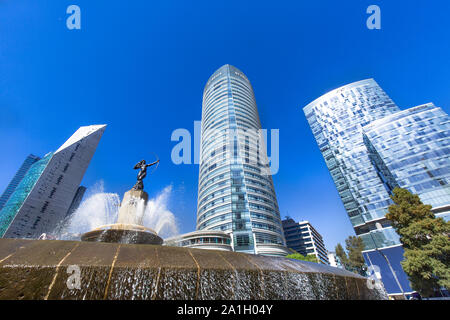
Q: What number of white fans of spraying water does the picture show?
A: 2